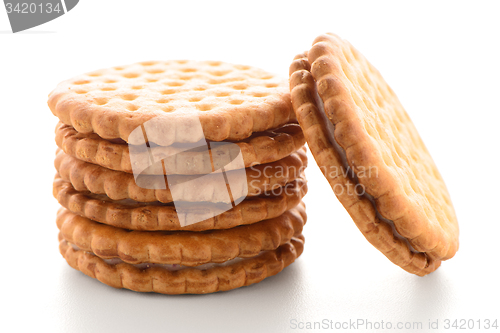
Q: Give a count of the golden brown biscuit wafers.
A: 8